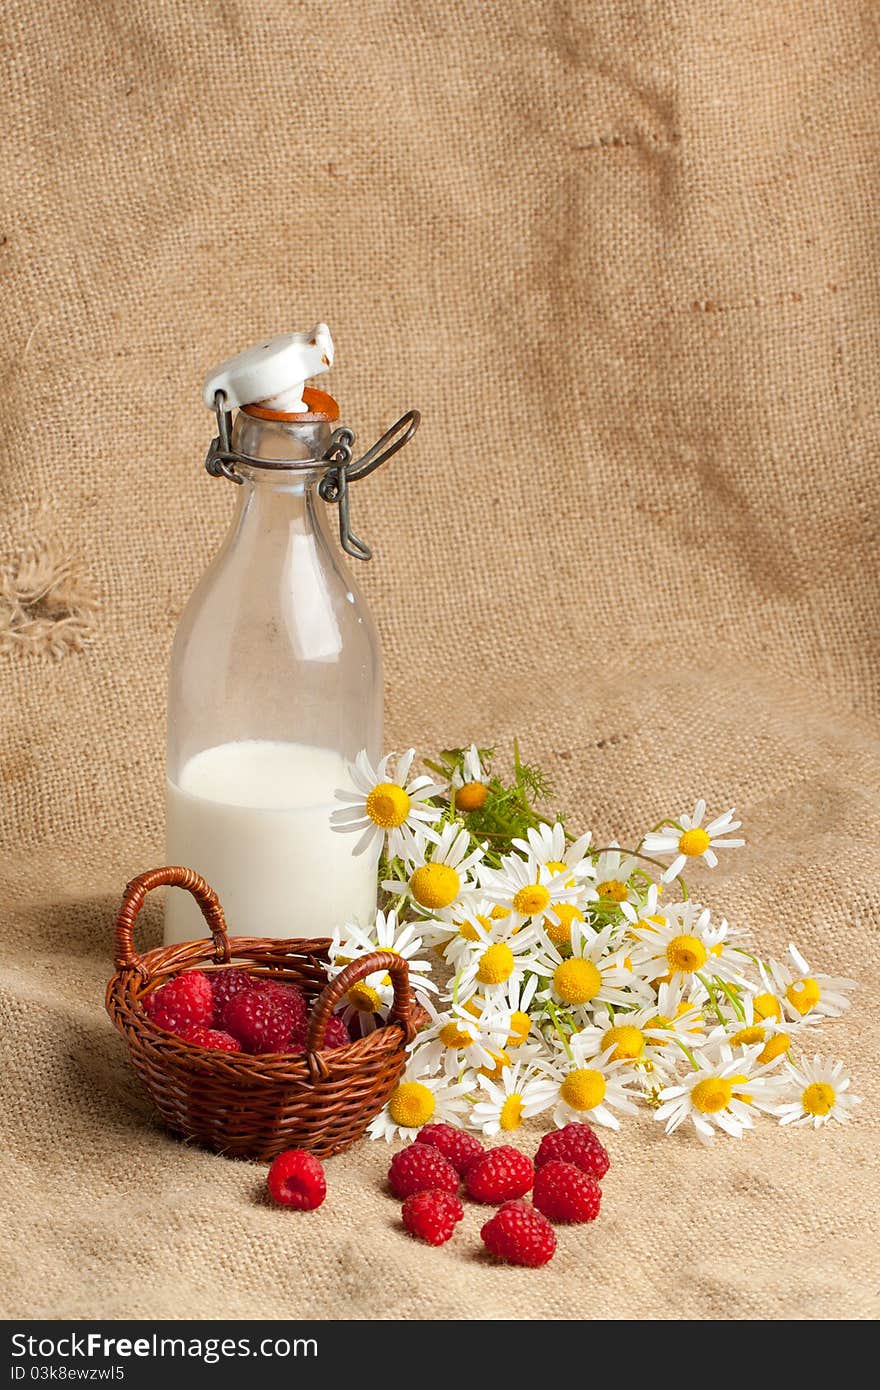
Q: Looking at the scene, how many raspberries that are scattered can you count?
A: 8